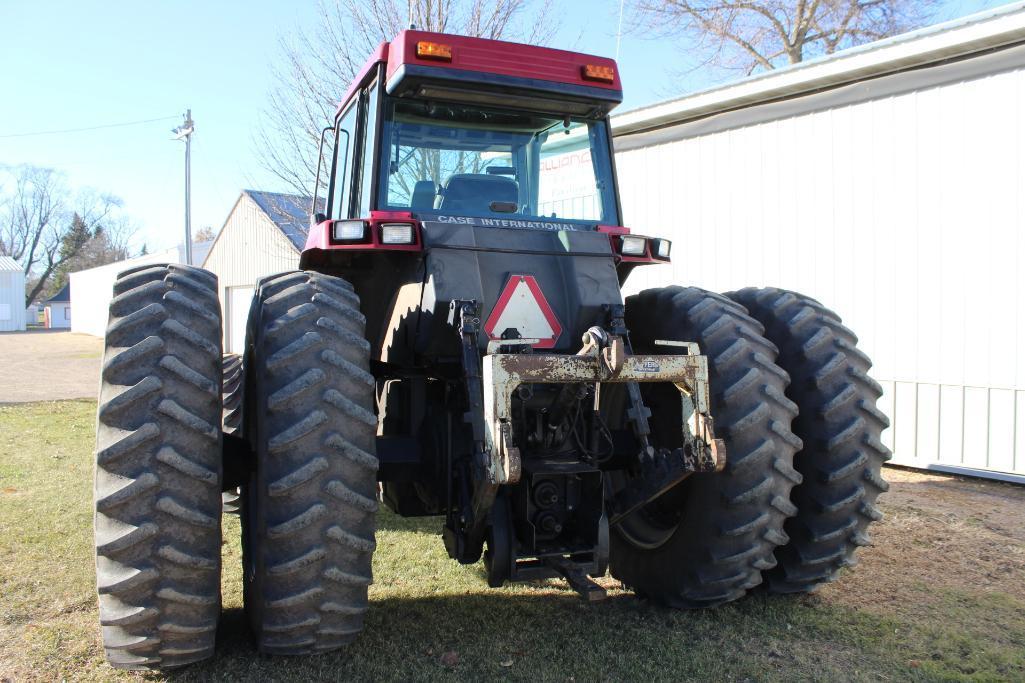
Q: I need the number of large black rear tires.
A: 4